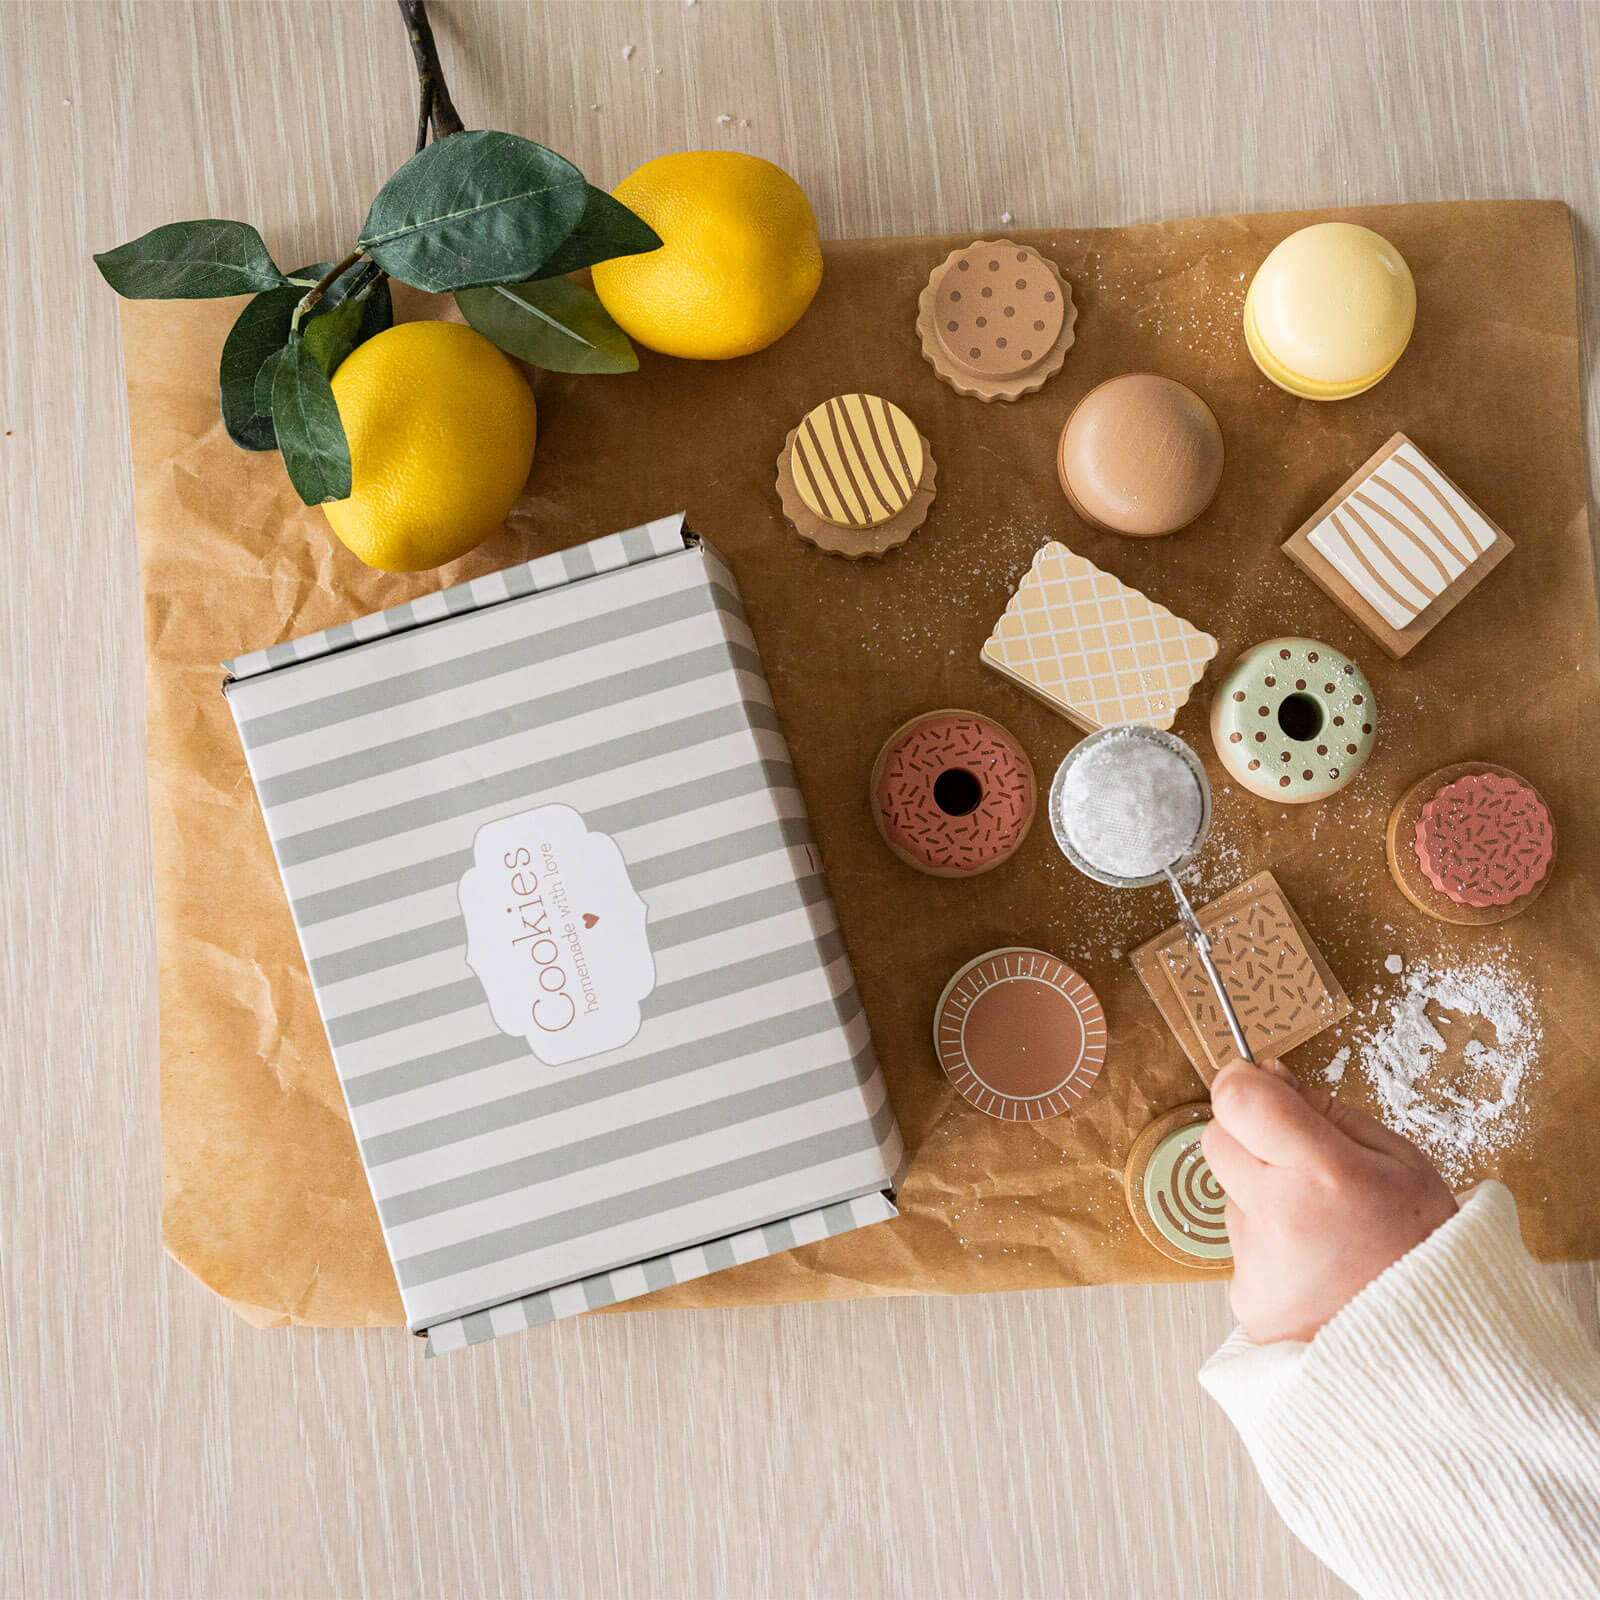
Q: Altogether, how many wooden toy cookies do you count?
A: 12